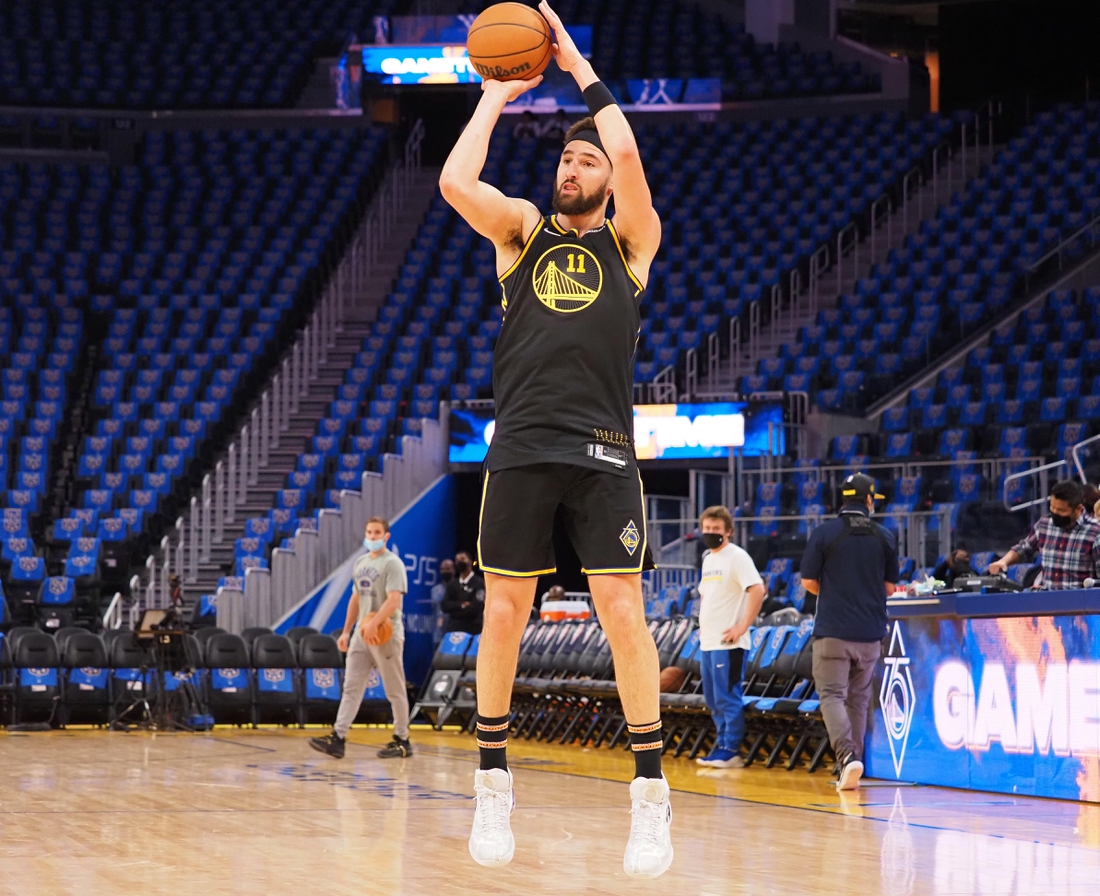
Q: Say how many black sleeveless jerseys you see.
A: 1